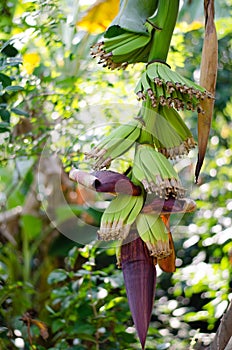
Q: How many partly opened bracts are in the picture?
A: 2